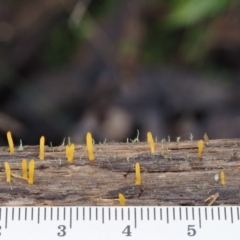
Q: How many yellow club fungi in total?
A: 12